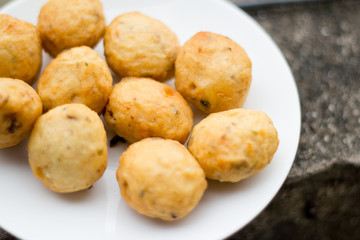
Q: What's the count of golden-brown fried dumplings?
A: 10